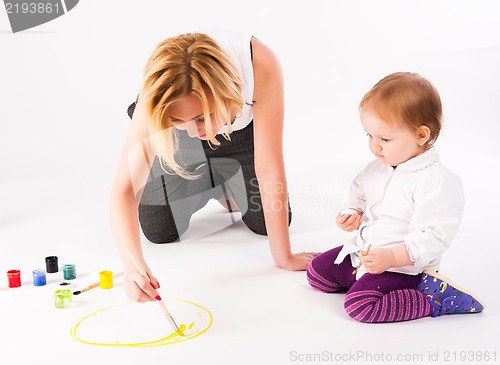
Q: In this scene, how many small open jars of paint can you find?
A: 6